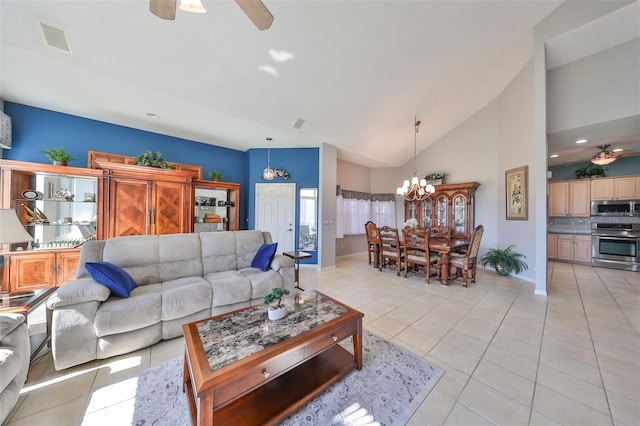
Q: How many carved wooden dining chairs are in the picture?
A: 6